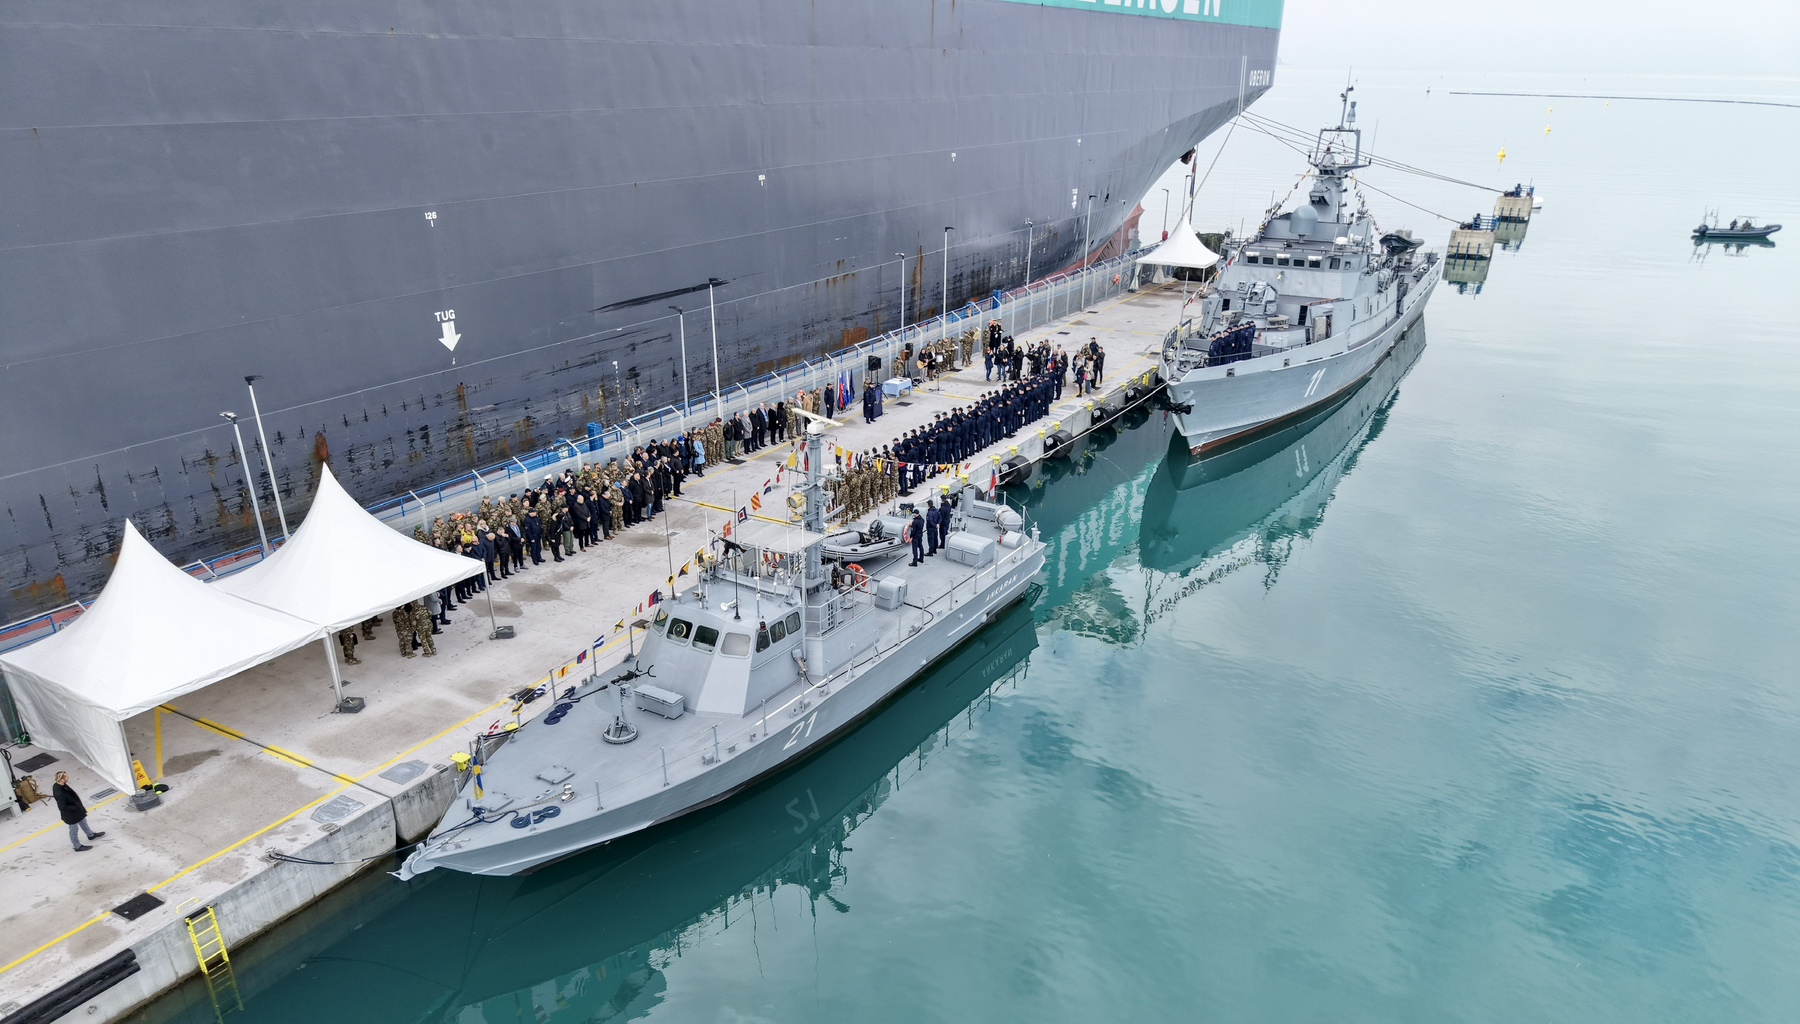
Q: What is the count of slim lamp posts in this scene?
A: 11